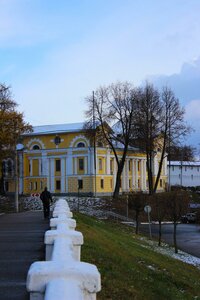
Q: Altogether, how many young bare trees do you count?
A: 3